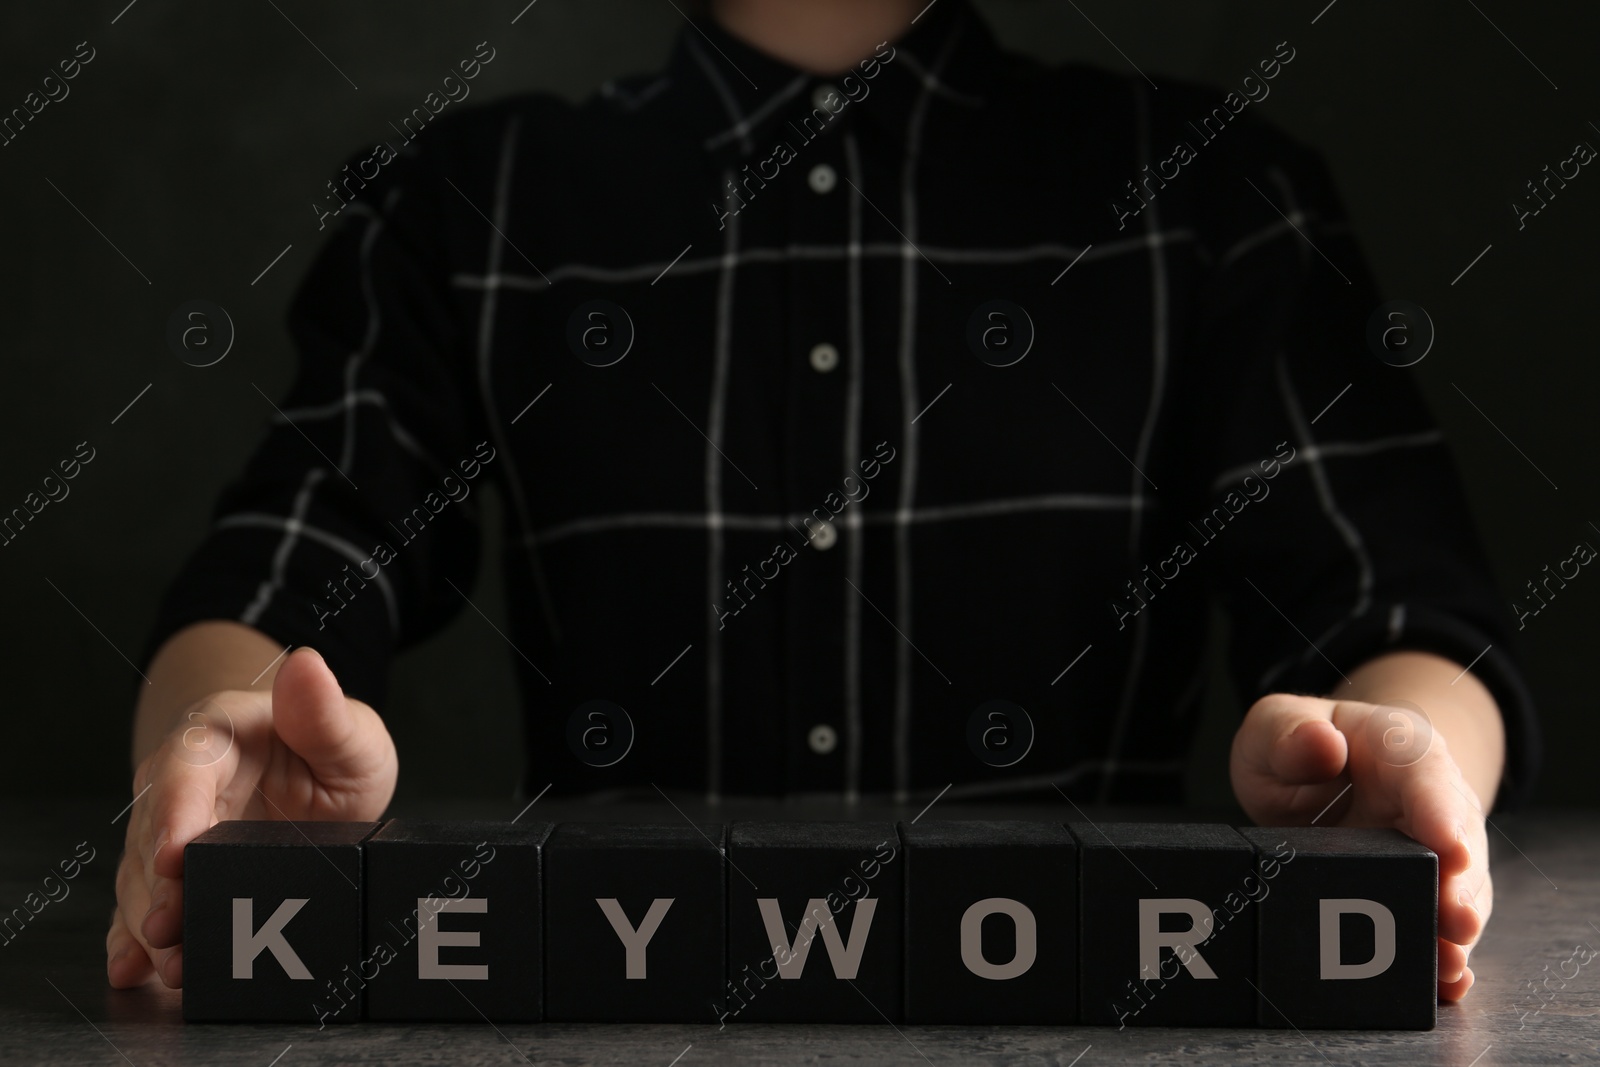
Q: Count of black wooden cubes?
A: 7